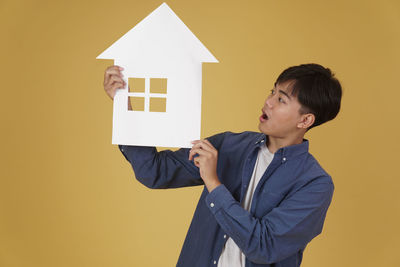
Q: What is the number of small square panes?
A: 4